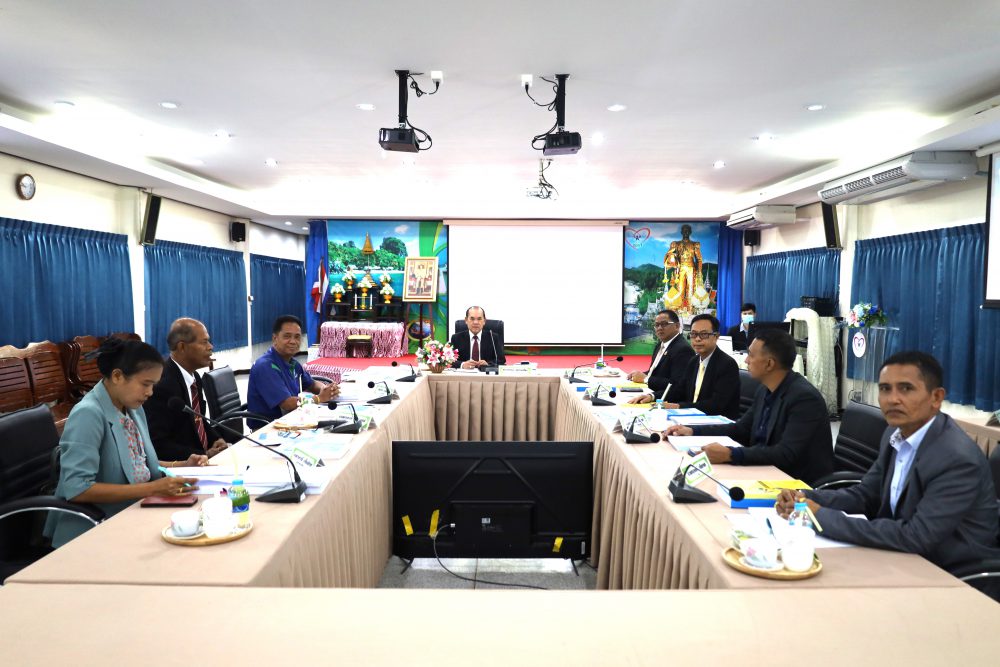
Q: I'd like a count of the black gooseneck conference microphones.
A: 9